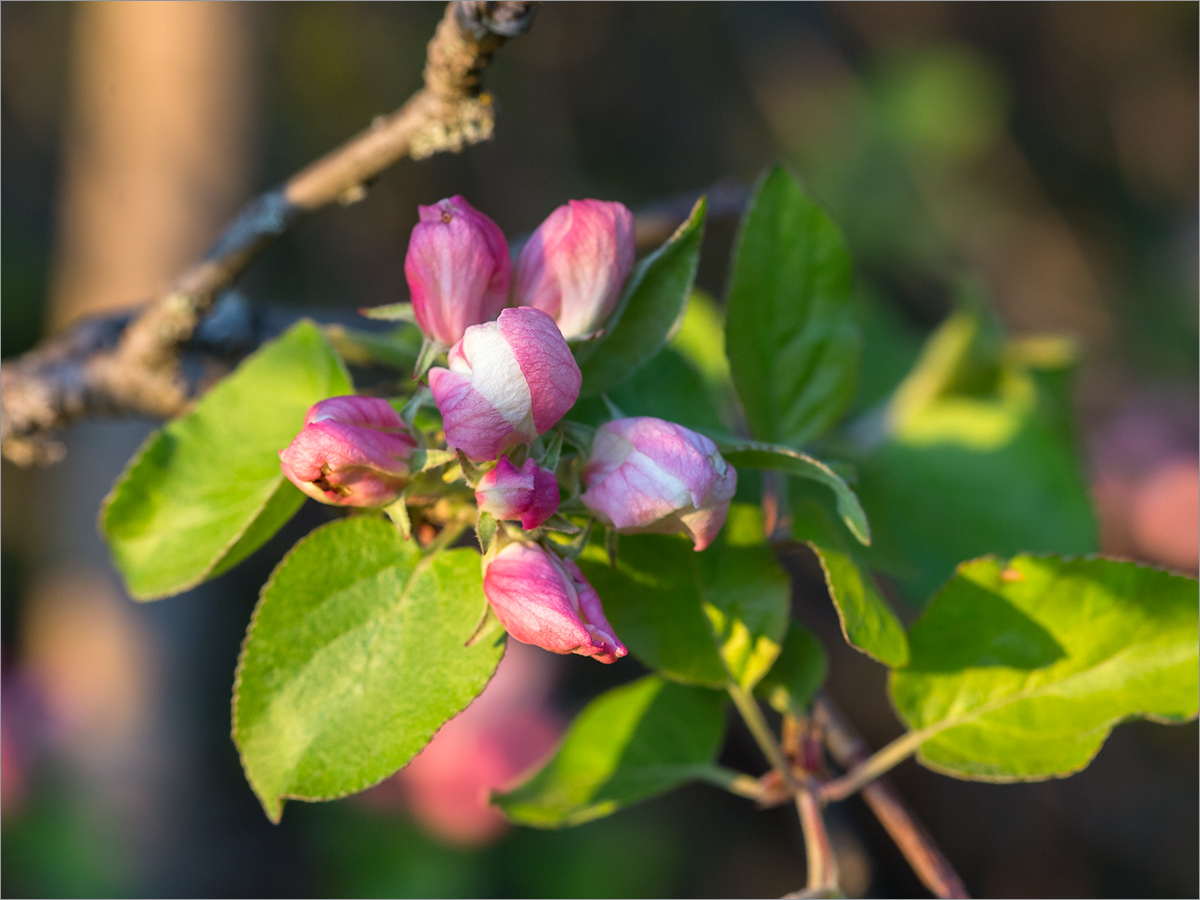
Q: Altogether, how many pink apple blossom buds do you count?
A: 7